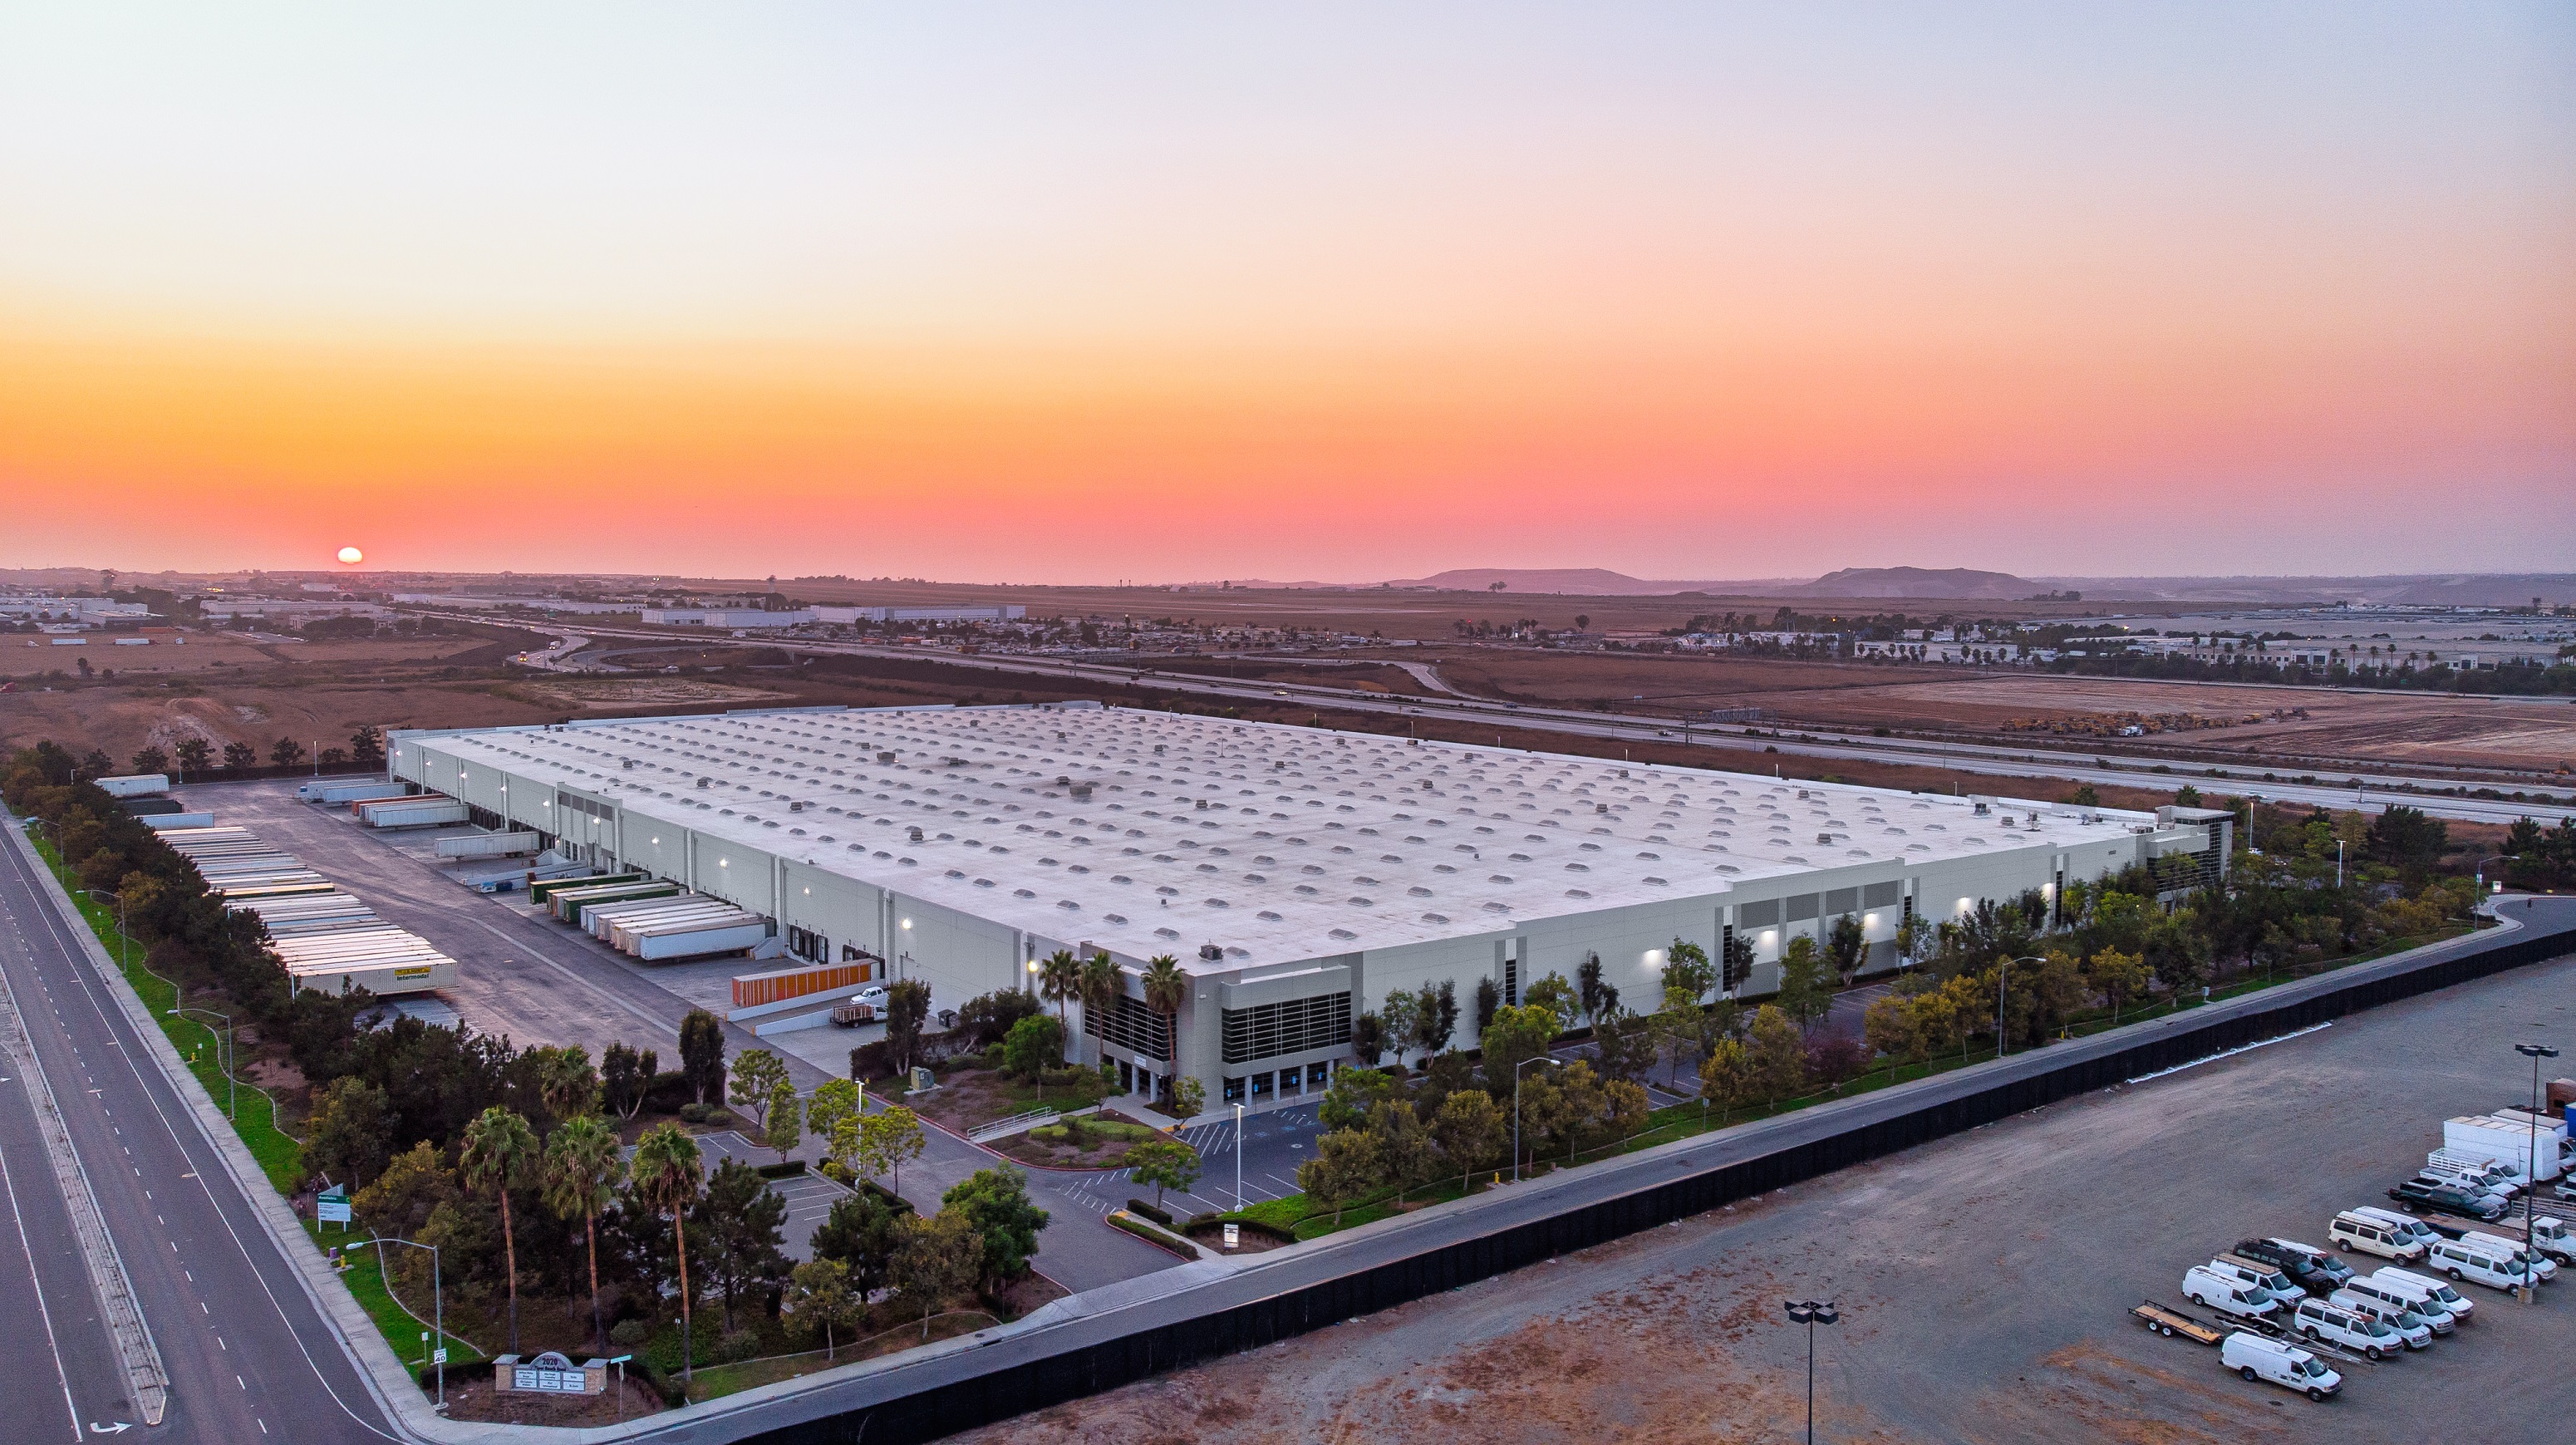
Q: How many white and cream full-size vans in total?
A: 12